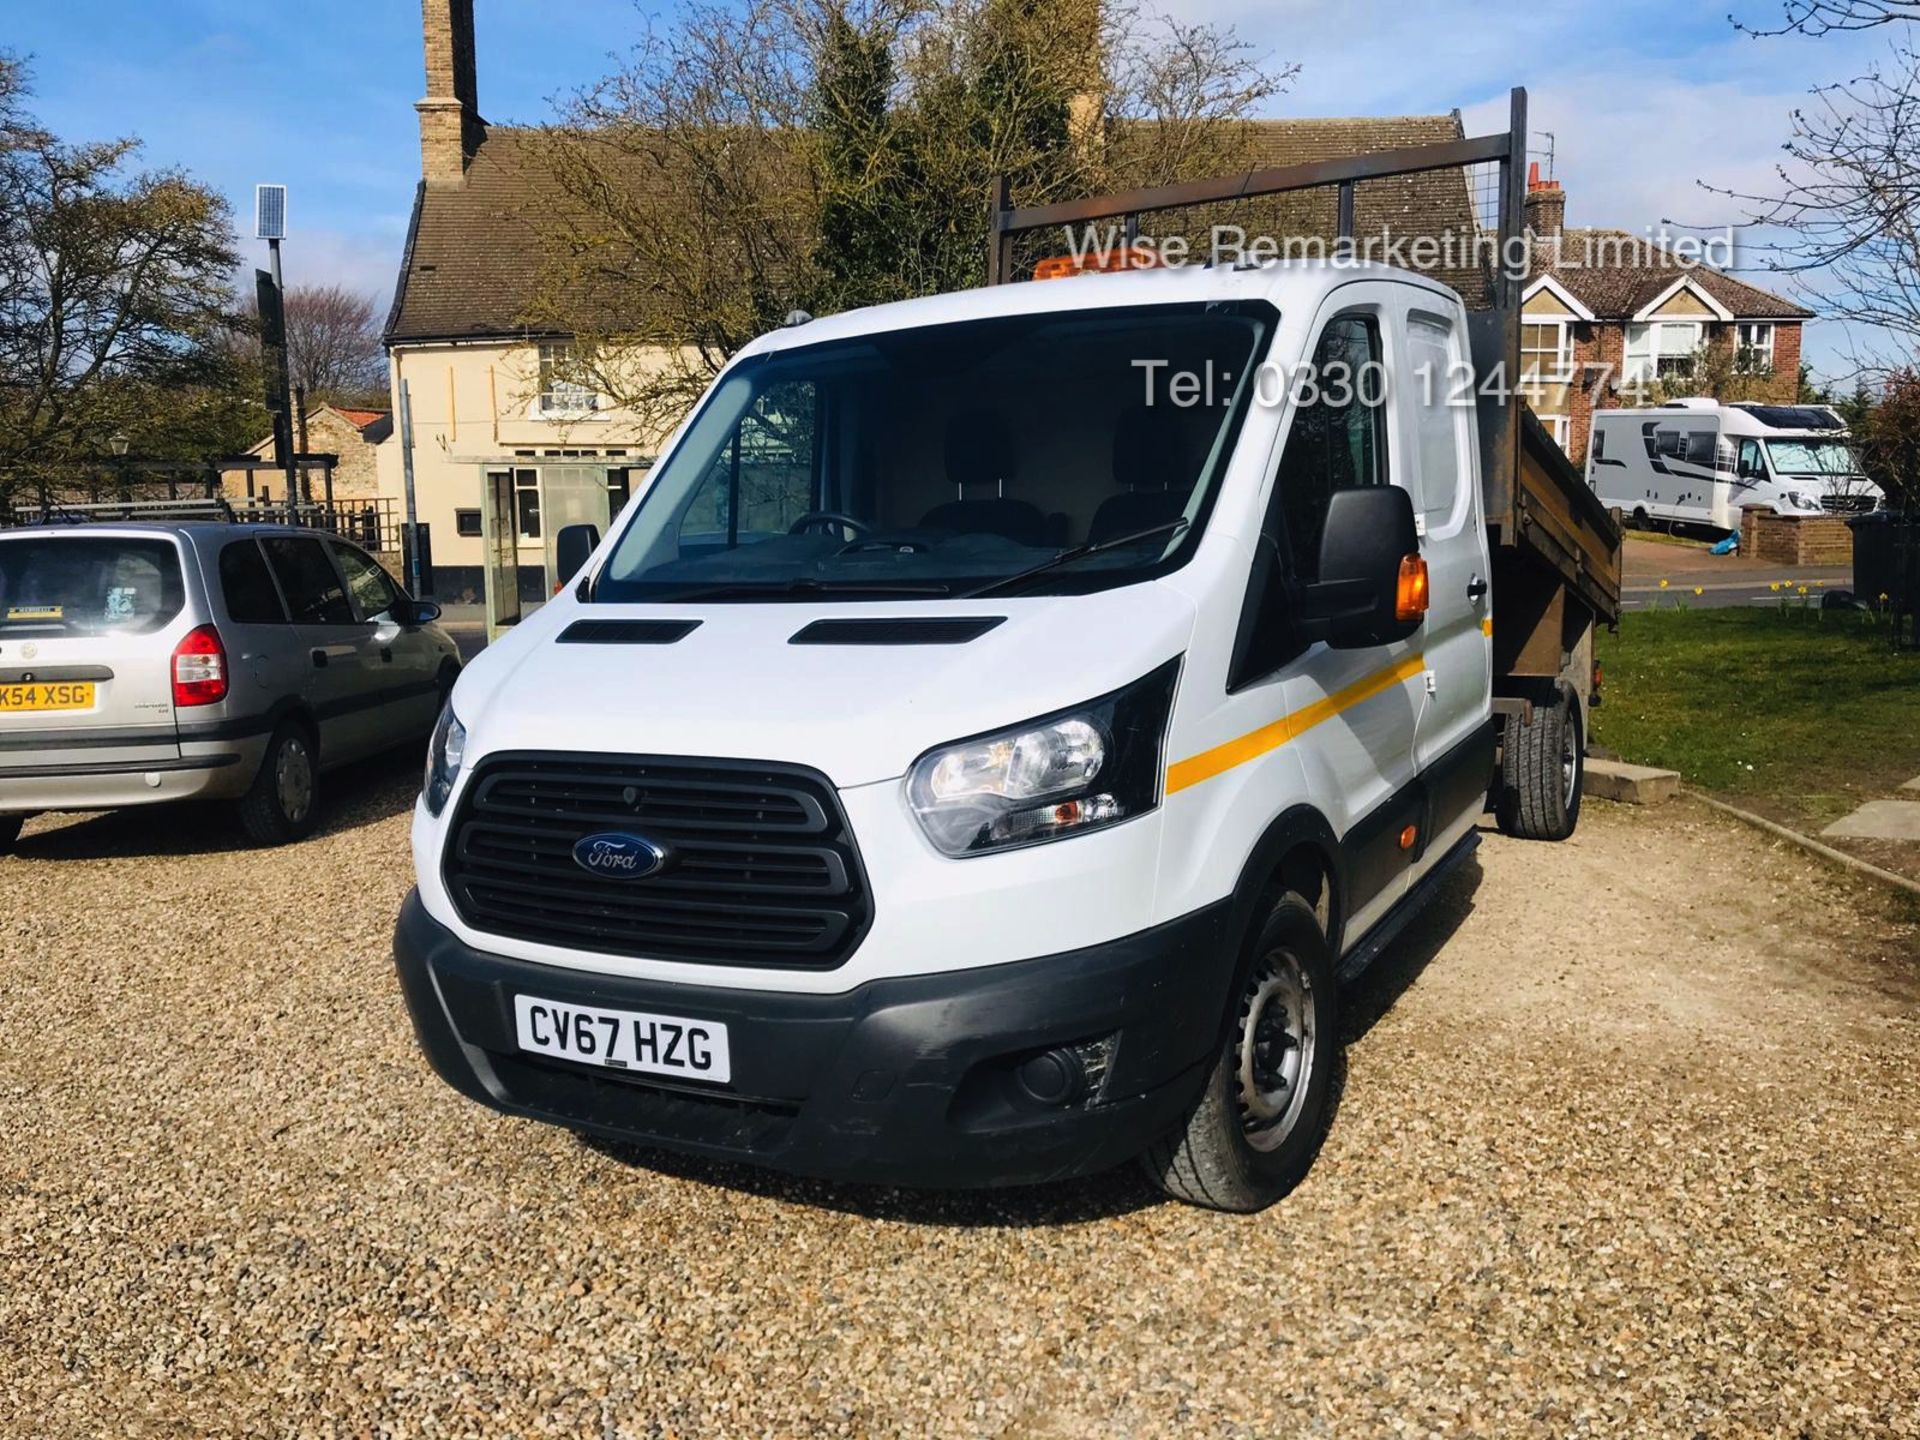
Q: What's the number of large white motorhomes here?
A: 1